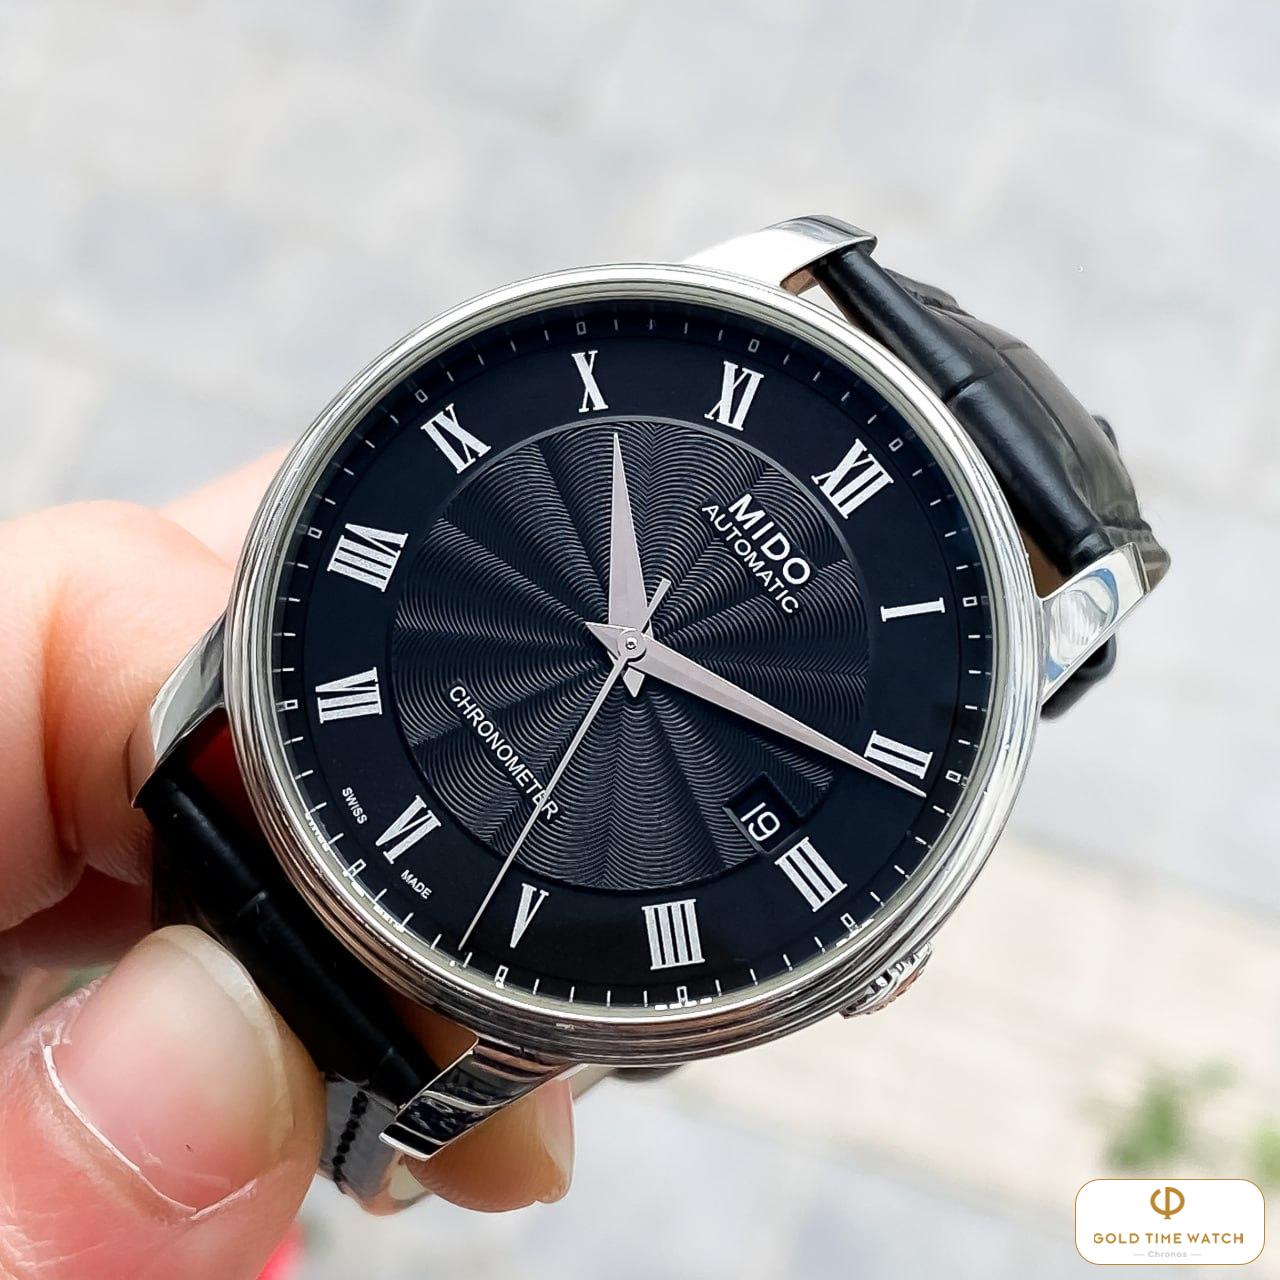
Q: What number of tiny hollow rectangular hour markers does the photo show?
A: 12